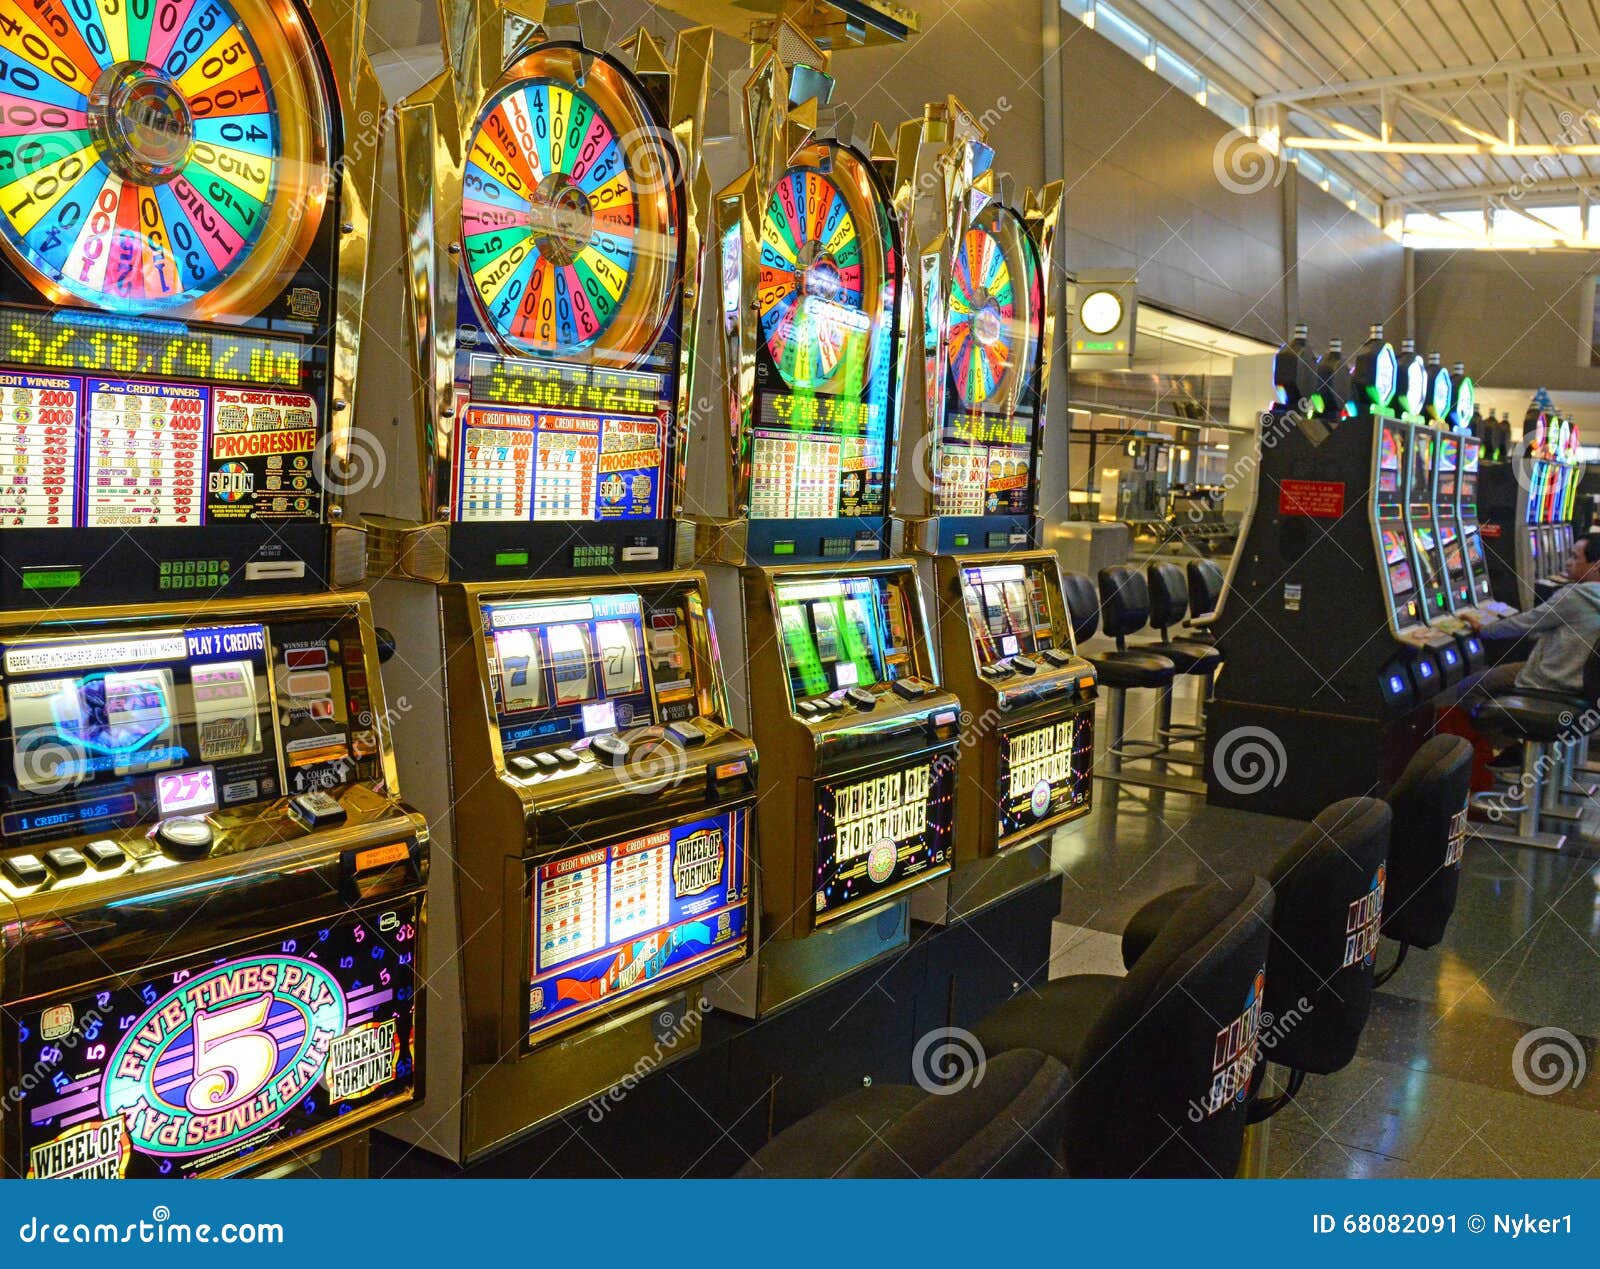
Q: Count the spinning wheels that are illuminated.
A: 4